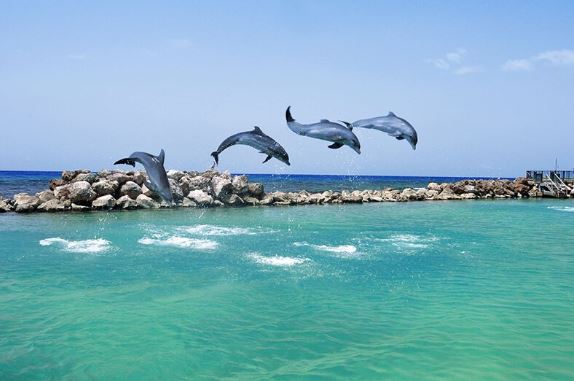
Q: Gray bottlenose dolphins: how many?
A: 4